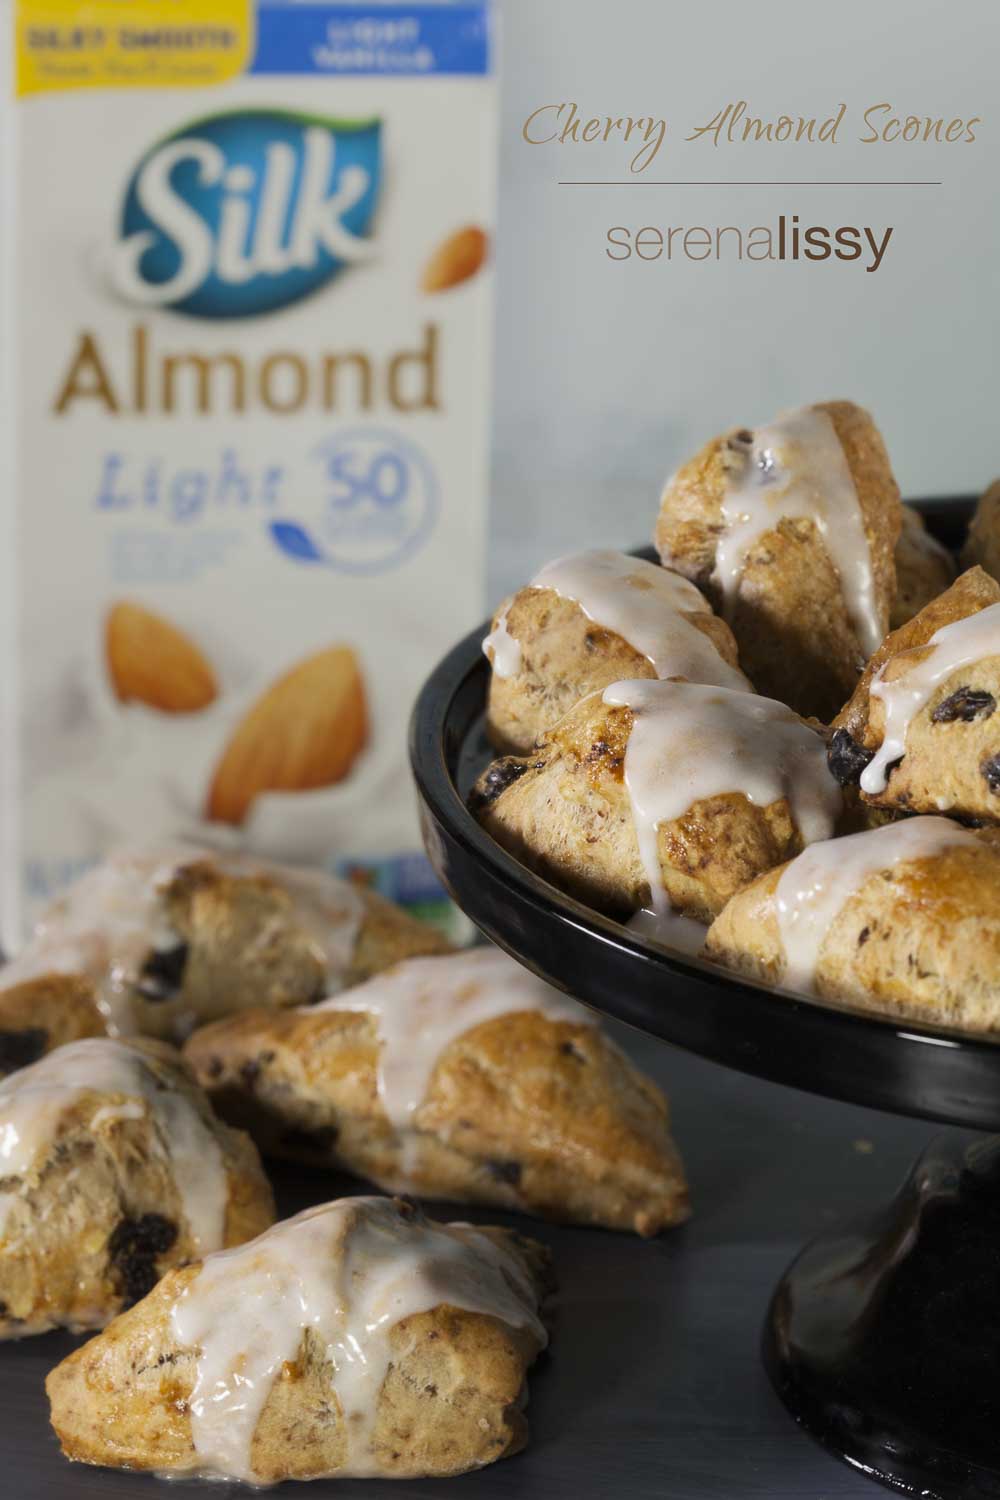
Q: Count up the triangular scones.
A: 11